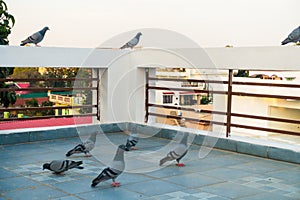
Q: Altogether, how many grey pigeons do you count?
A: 8